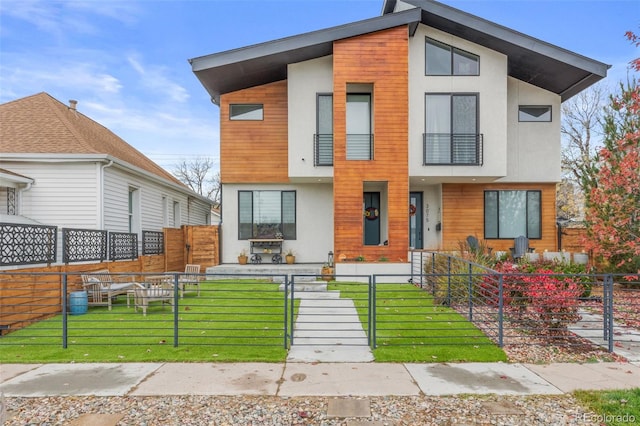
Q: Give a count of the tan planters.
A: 2